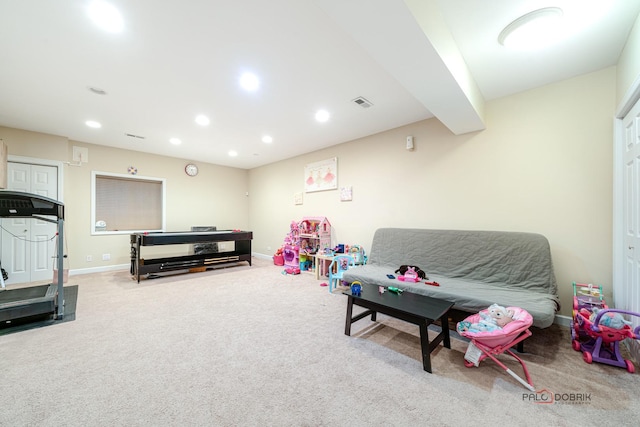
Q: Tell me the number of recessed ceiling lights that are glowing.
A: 8